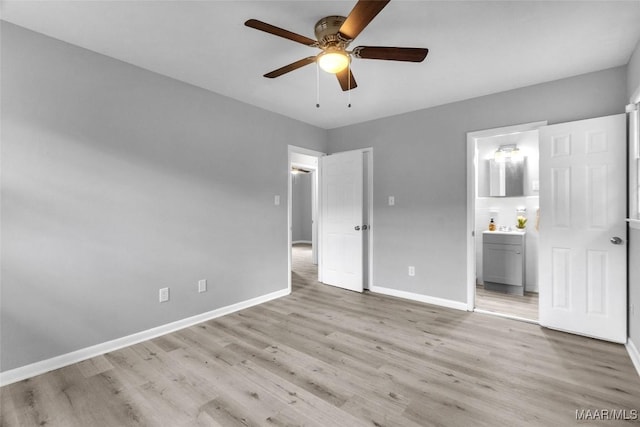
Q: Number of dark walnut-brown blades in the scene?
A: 5